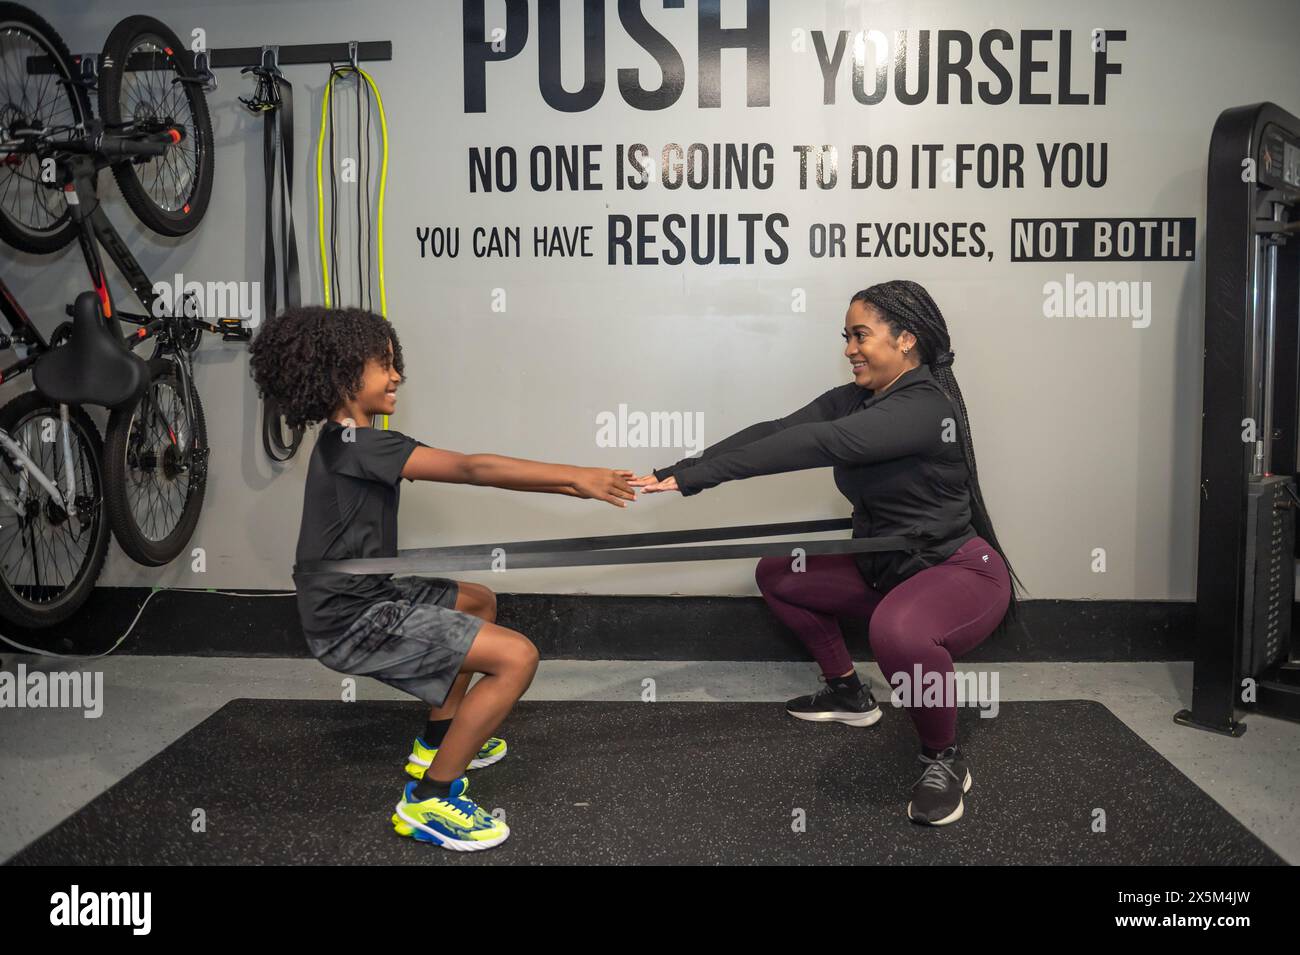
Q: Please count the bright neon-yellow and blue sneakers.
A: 2